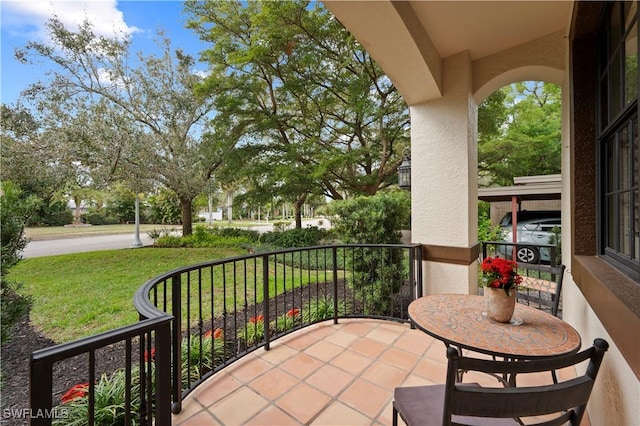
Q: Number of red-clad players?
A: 0